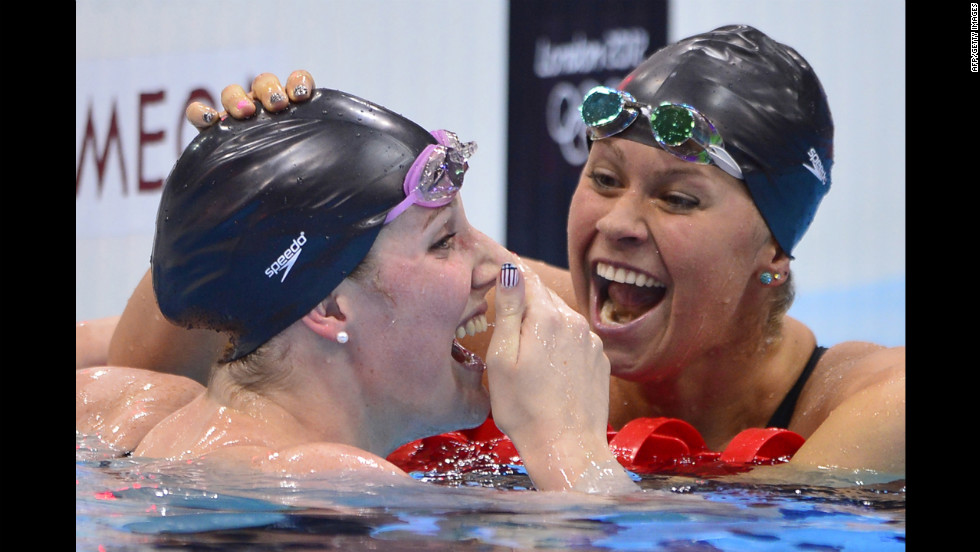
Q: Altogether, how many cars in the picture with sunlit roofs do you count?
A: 0